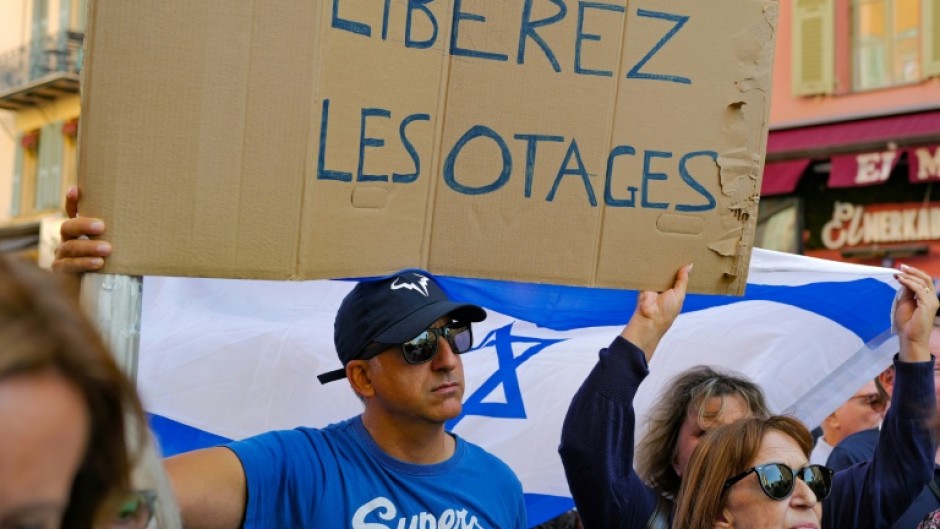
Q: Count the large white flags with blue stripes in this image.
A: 1